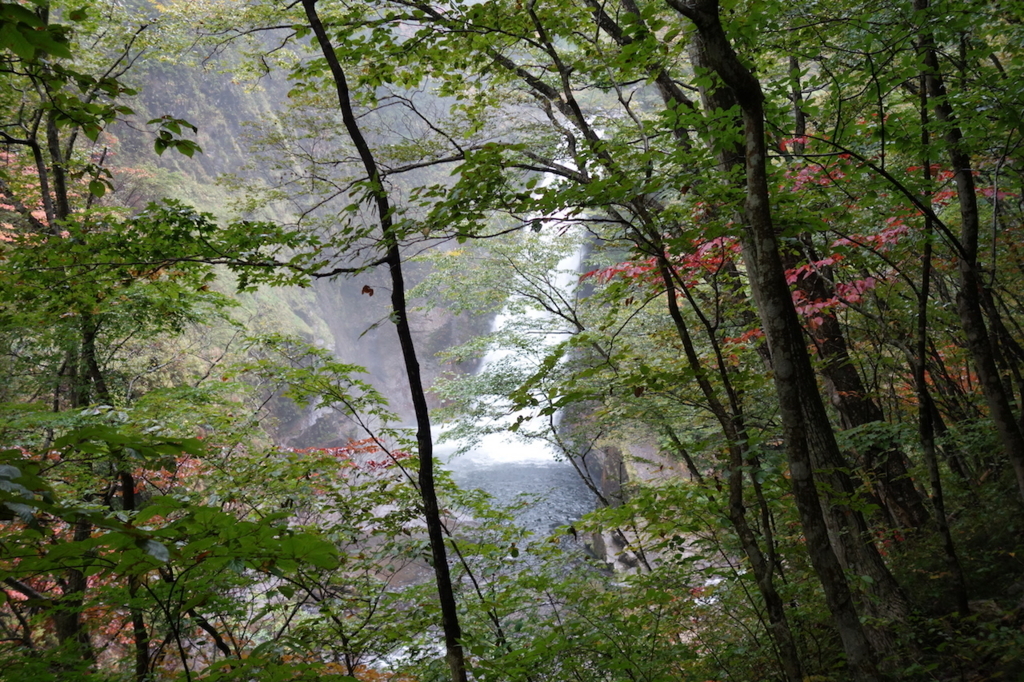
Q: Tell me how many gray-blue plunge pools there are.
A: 1